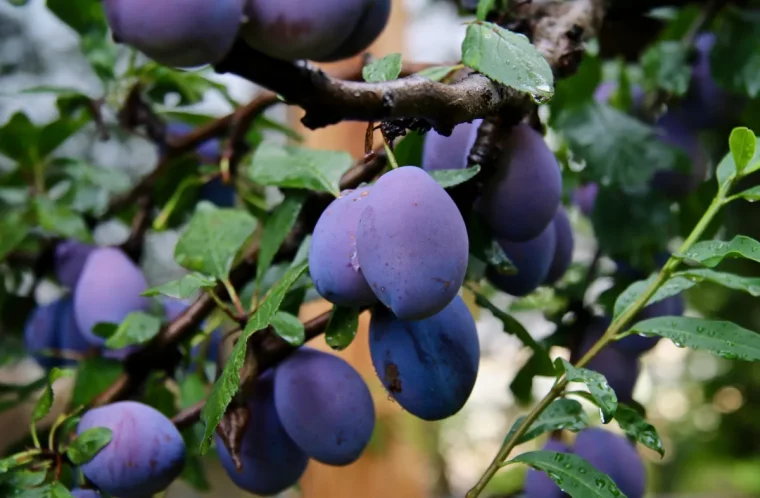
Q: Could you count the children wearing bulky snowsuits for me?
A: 0